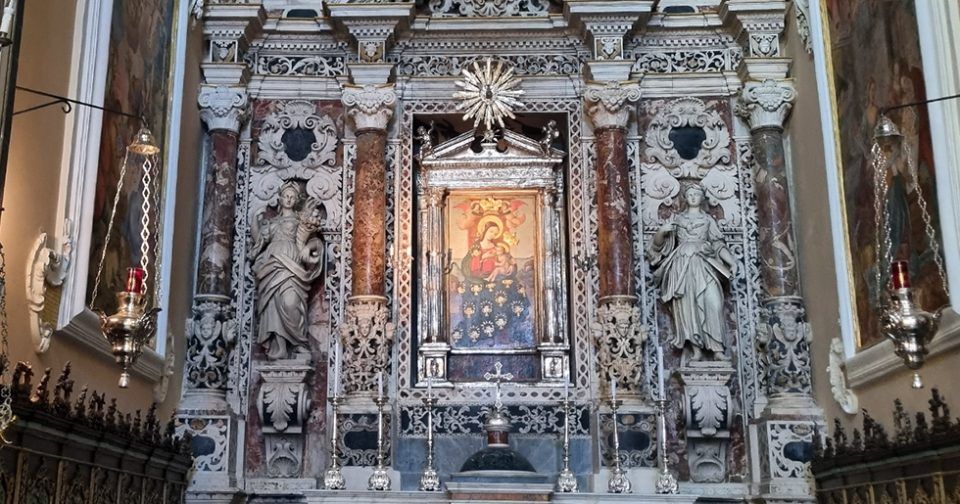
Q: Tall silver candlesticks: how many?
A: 6